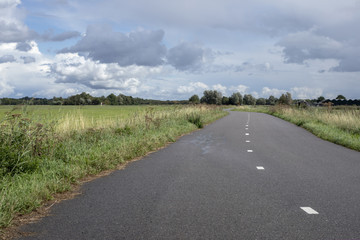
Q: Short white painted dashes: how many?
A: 7